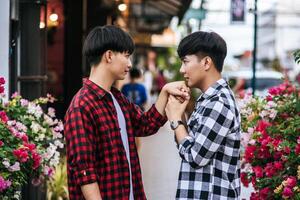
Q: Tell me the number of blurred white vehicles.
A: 1